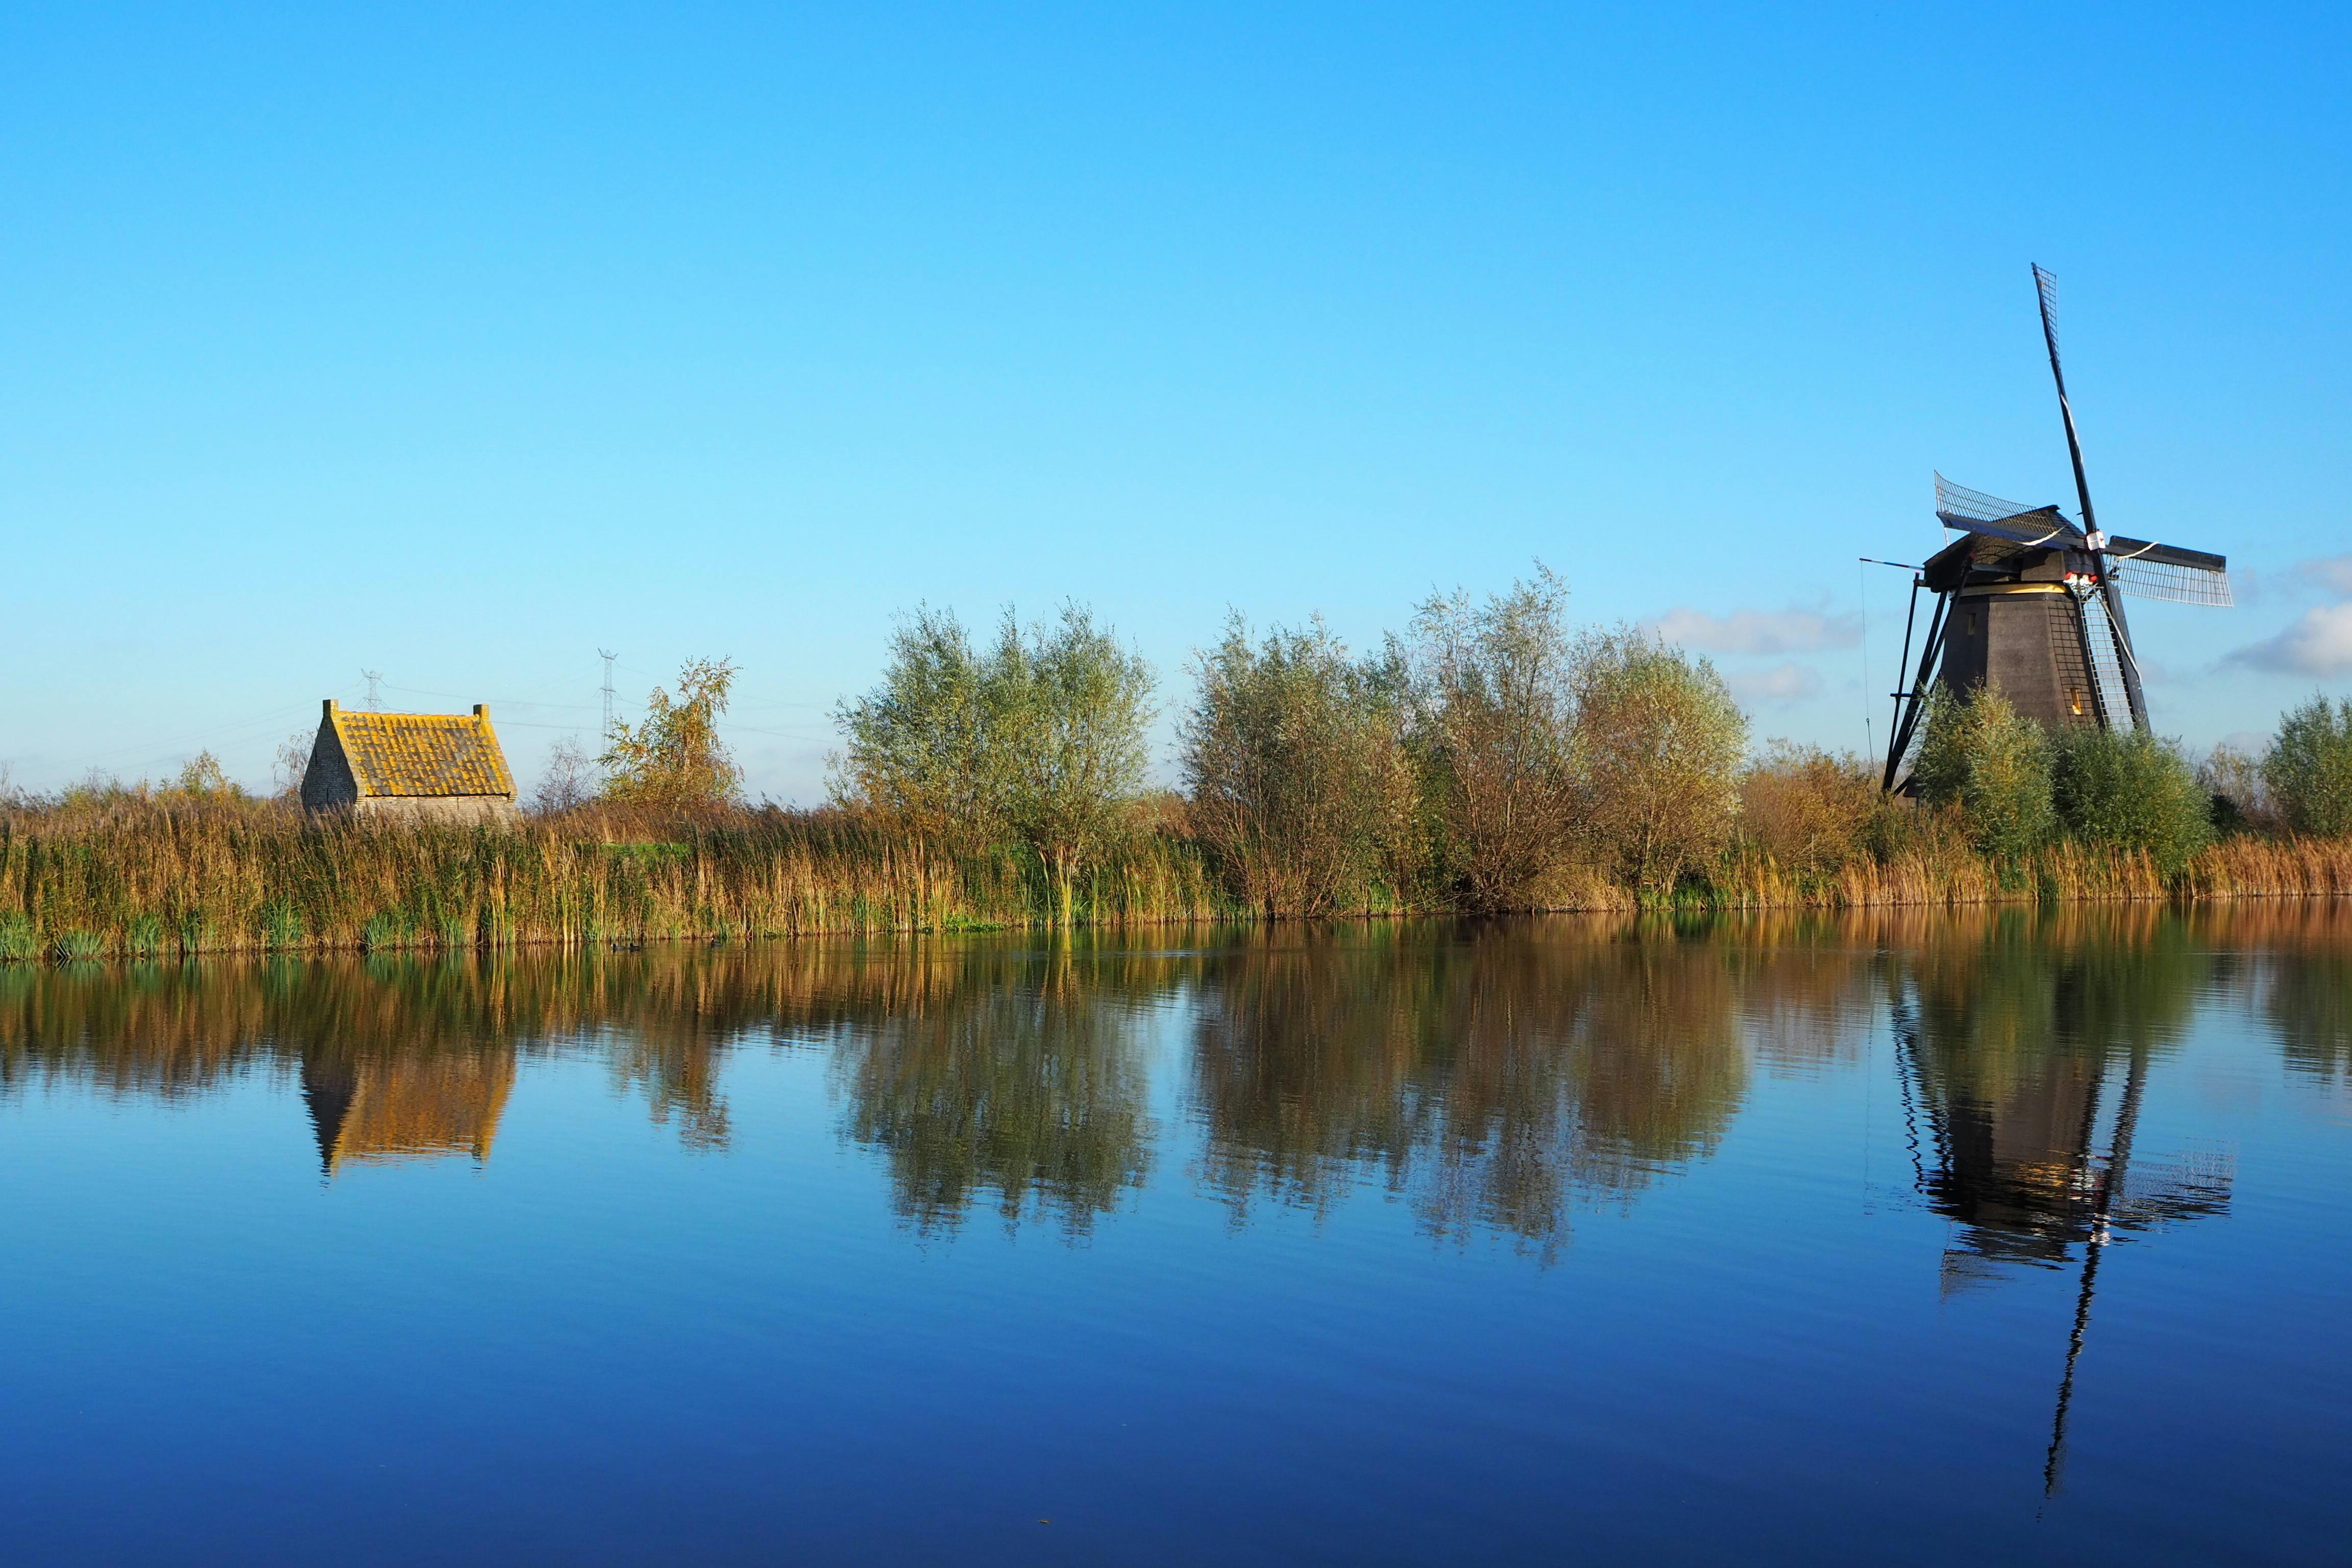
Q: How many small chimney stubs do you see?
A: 2